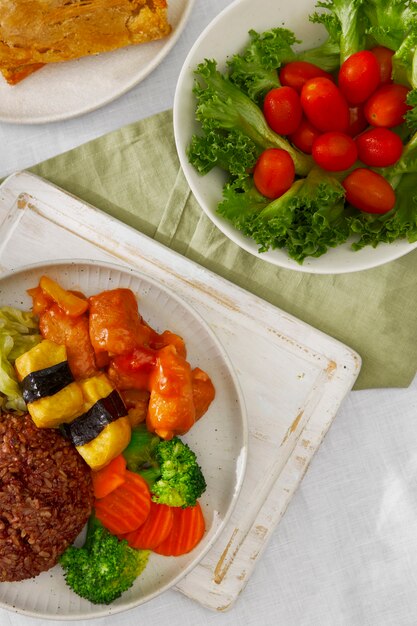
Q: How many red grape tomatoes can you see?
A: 12